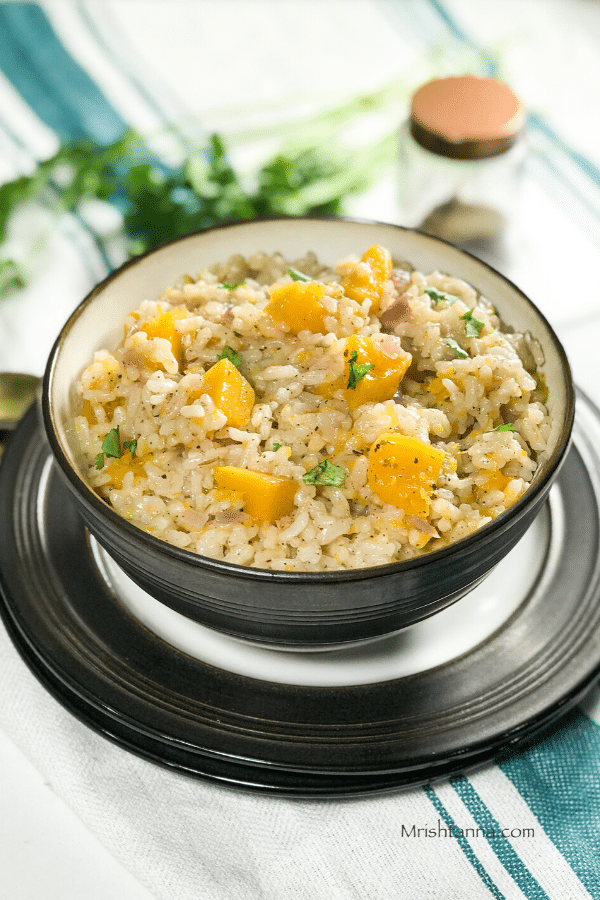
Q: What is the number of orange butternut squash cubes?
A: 7